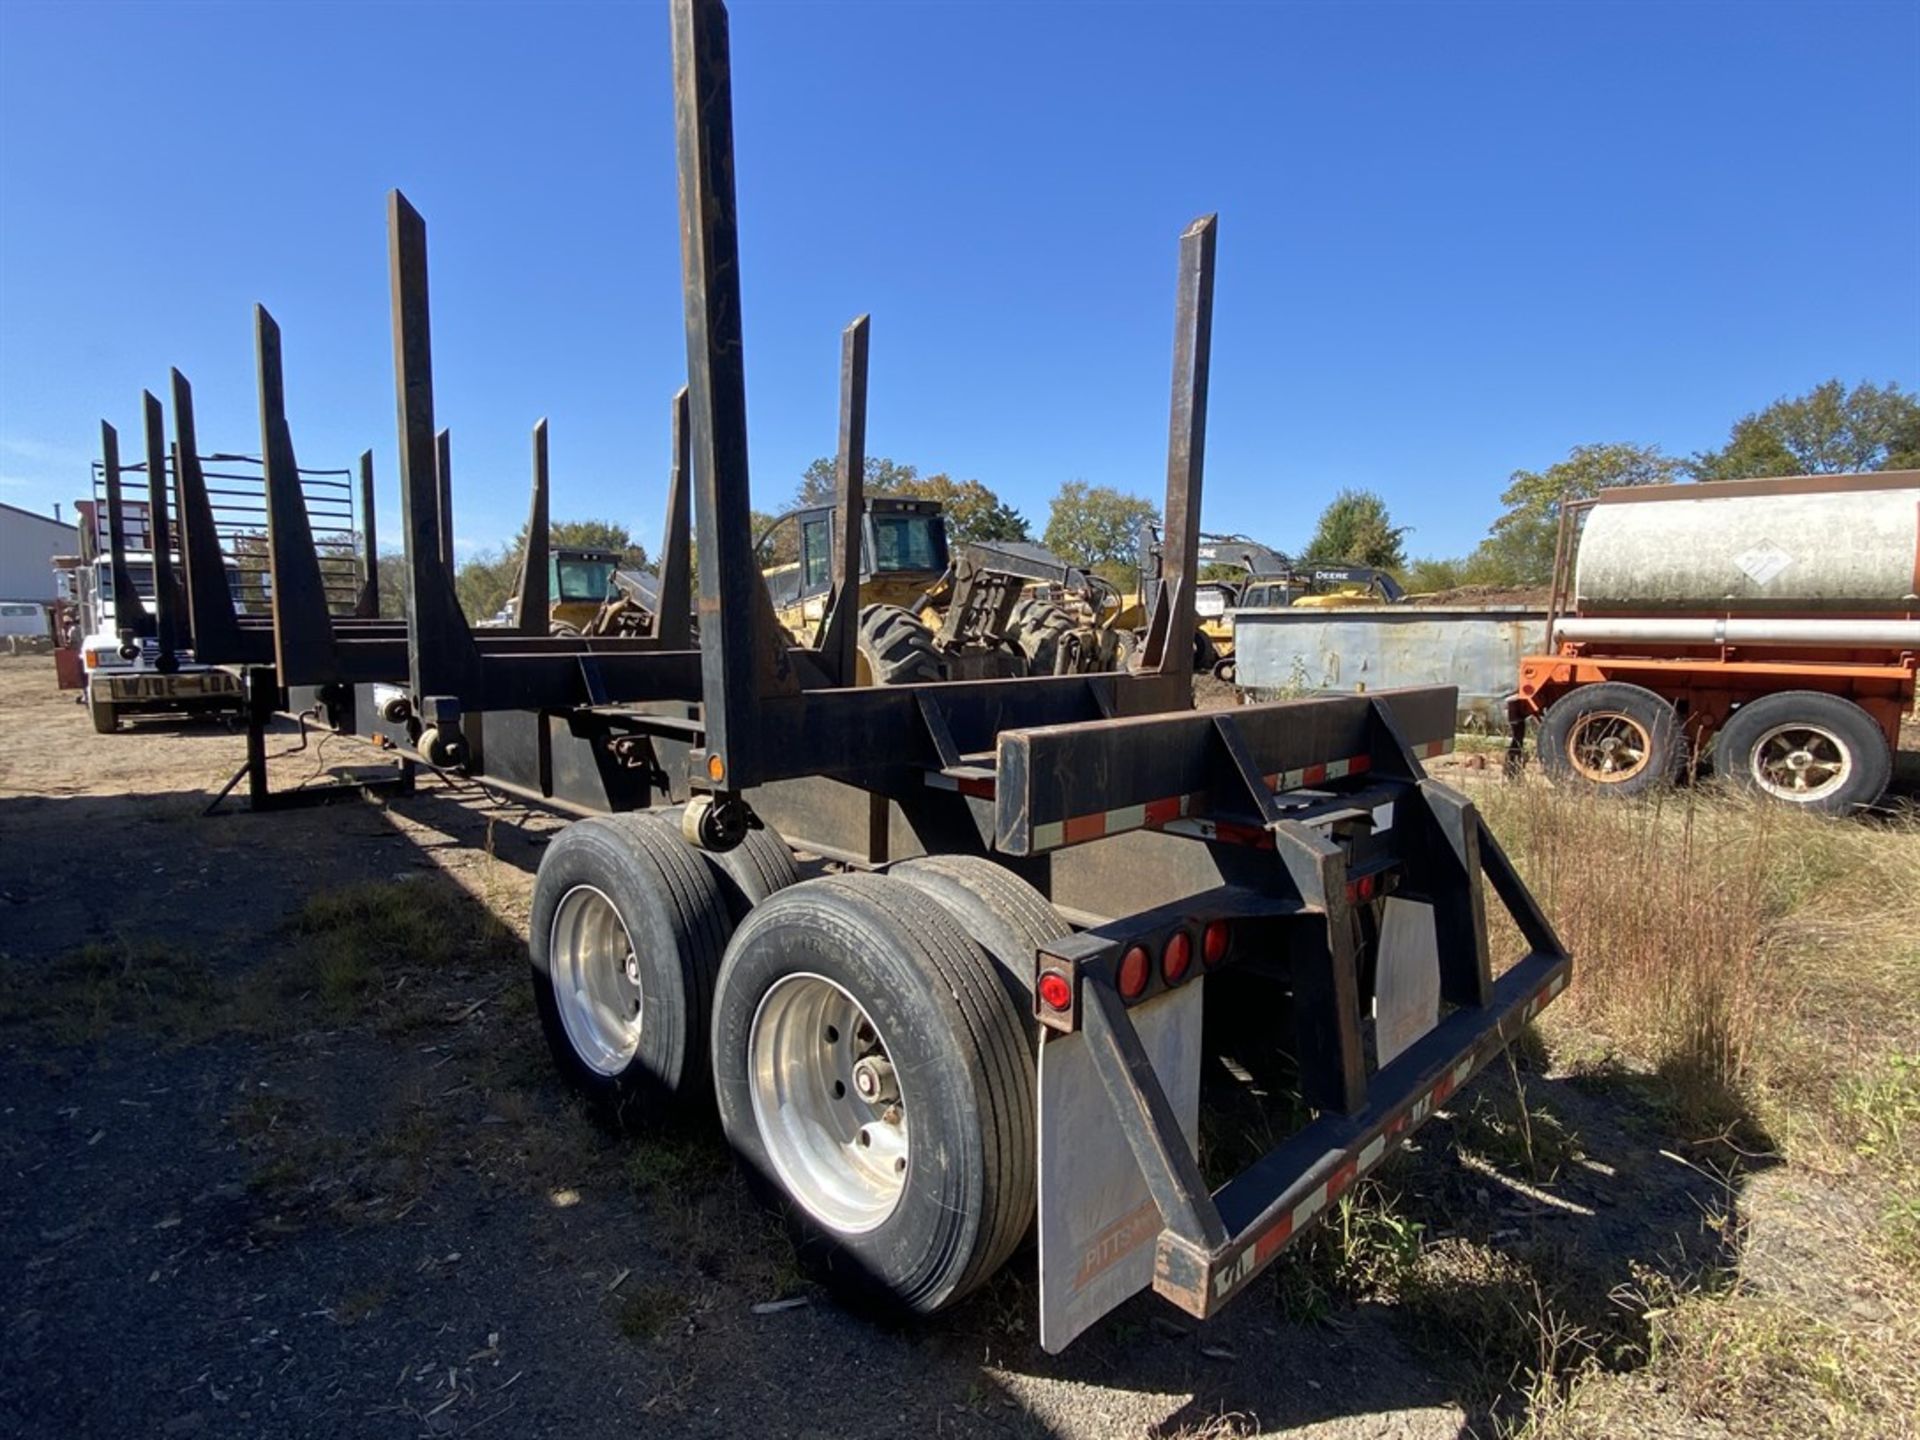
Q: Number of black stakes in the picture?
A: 12